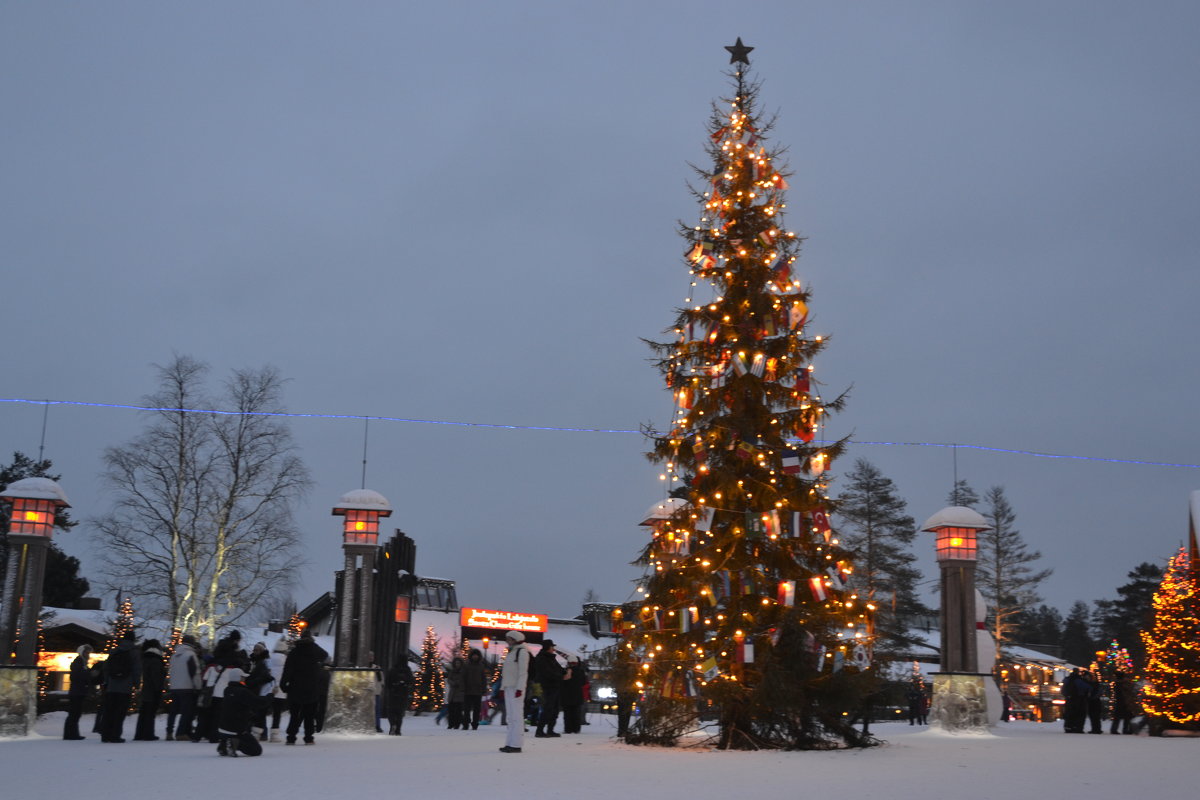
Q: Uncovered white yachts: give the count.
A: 0